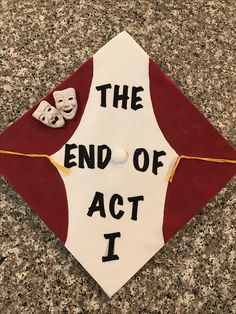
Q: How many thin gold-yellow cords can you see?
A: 2